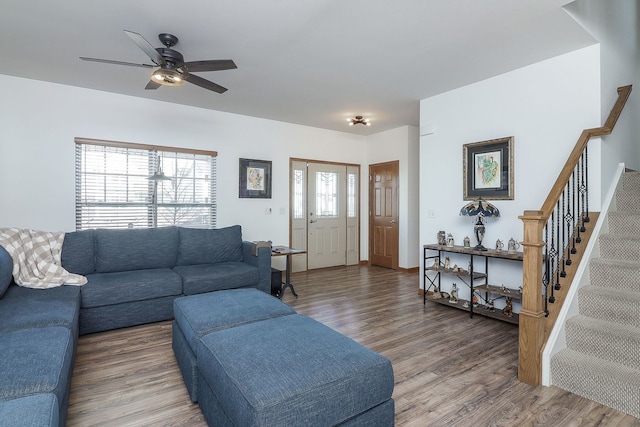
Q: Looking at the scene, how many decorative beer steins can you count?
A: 5